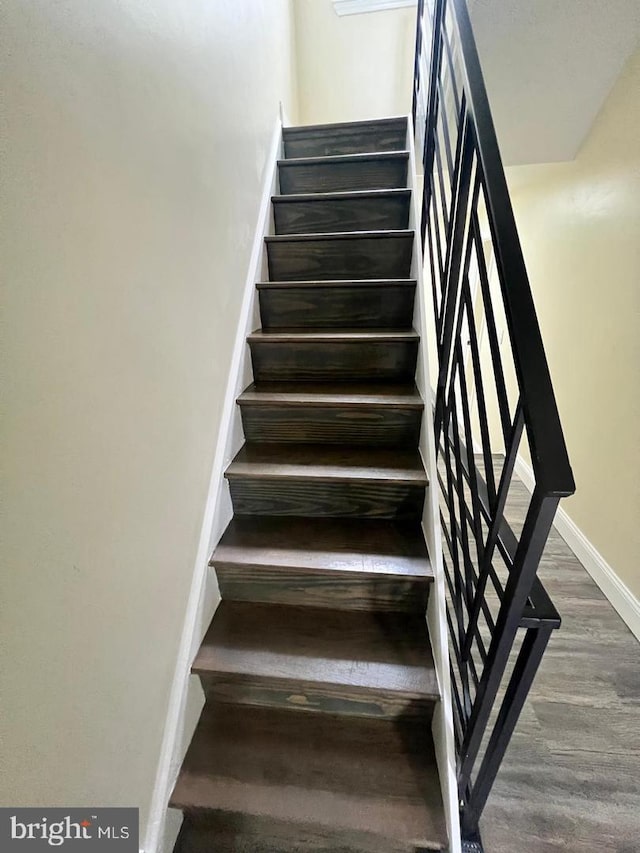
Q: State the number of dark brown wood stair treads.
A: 11